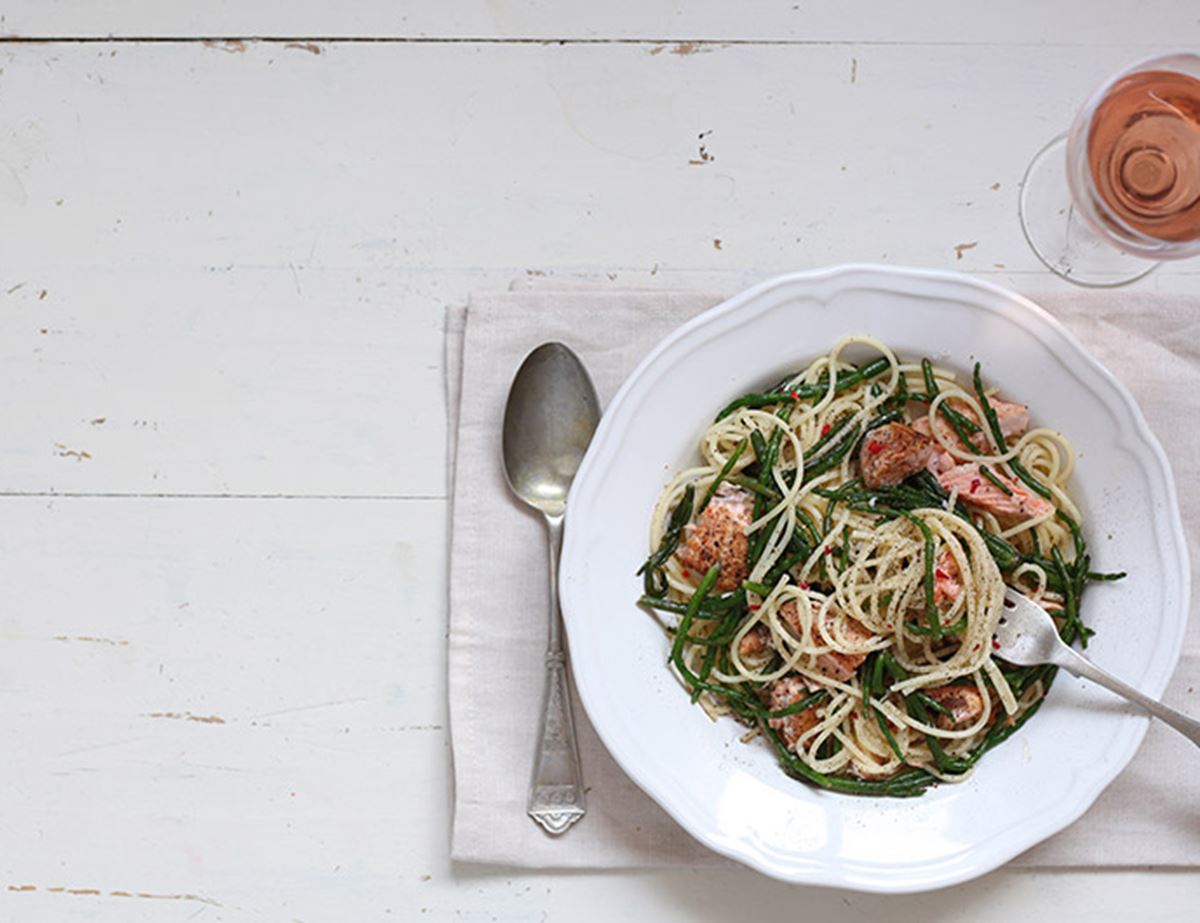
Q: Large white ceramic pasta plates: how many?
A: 1